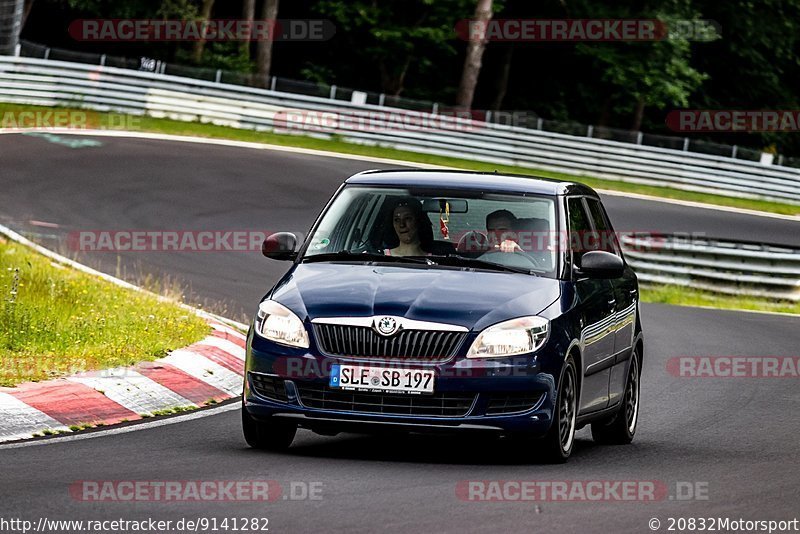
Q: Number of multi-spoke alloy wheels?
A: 2